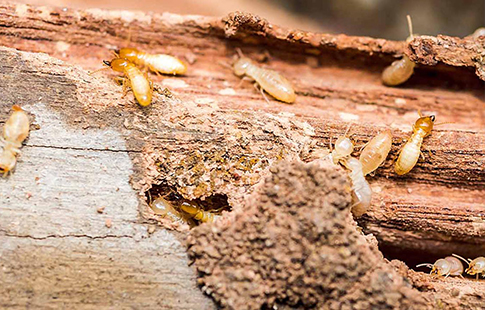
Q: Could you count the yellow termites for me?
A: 4